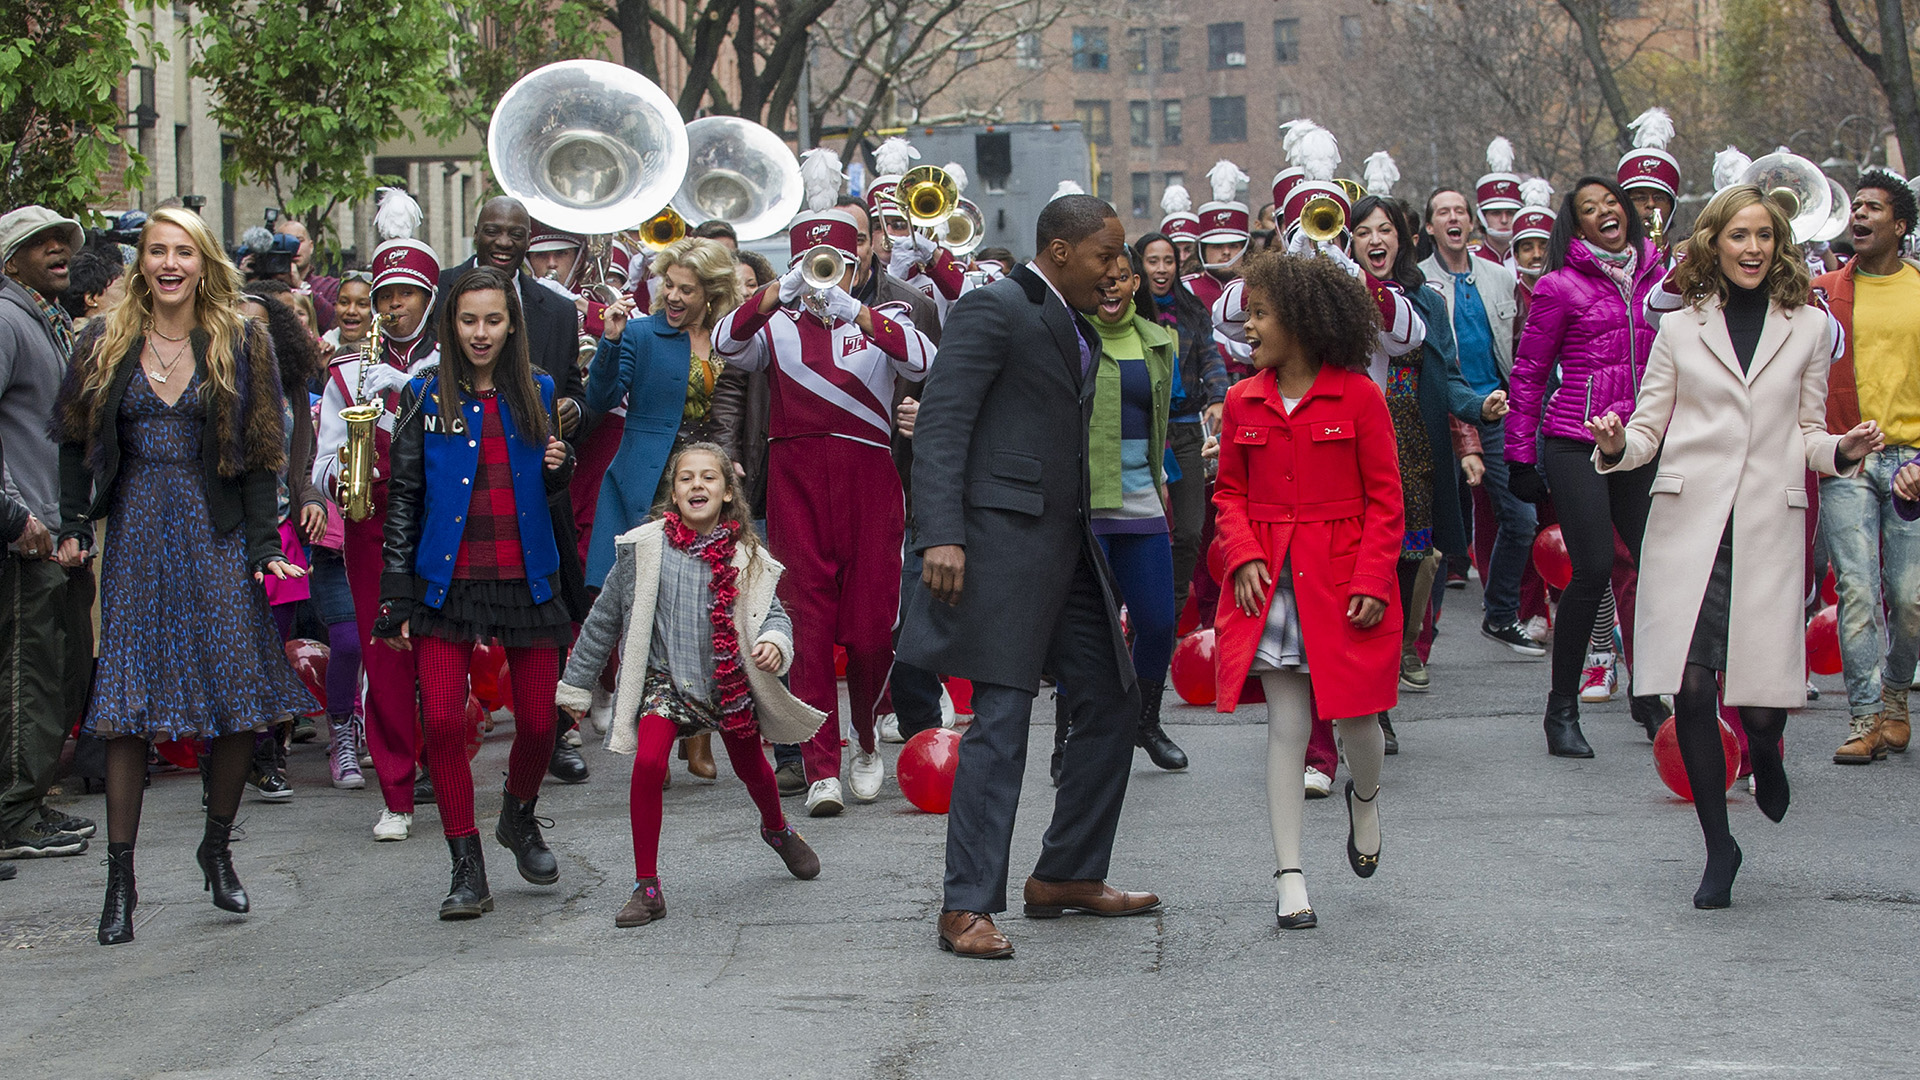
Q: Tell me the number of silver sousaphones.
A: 4